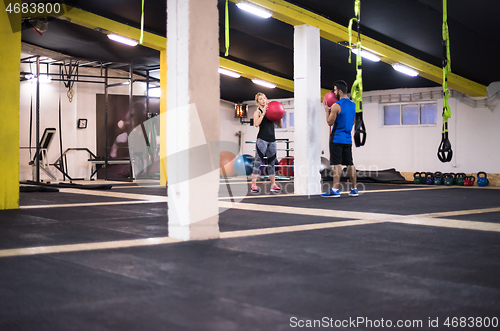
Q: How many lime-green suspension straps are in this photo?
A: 4